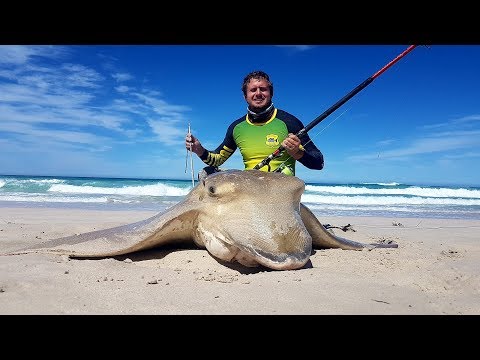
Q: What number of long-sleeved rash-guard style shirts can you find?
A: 1